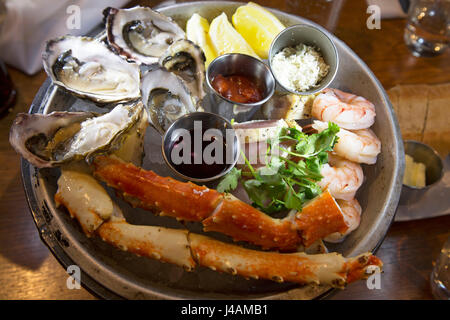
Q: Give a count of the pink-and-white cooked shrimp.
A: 4